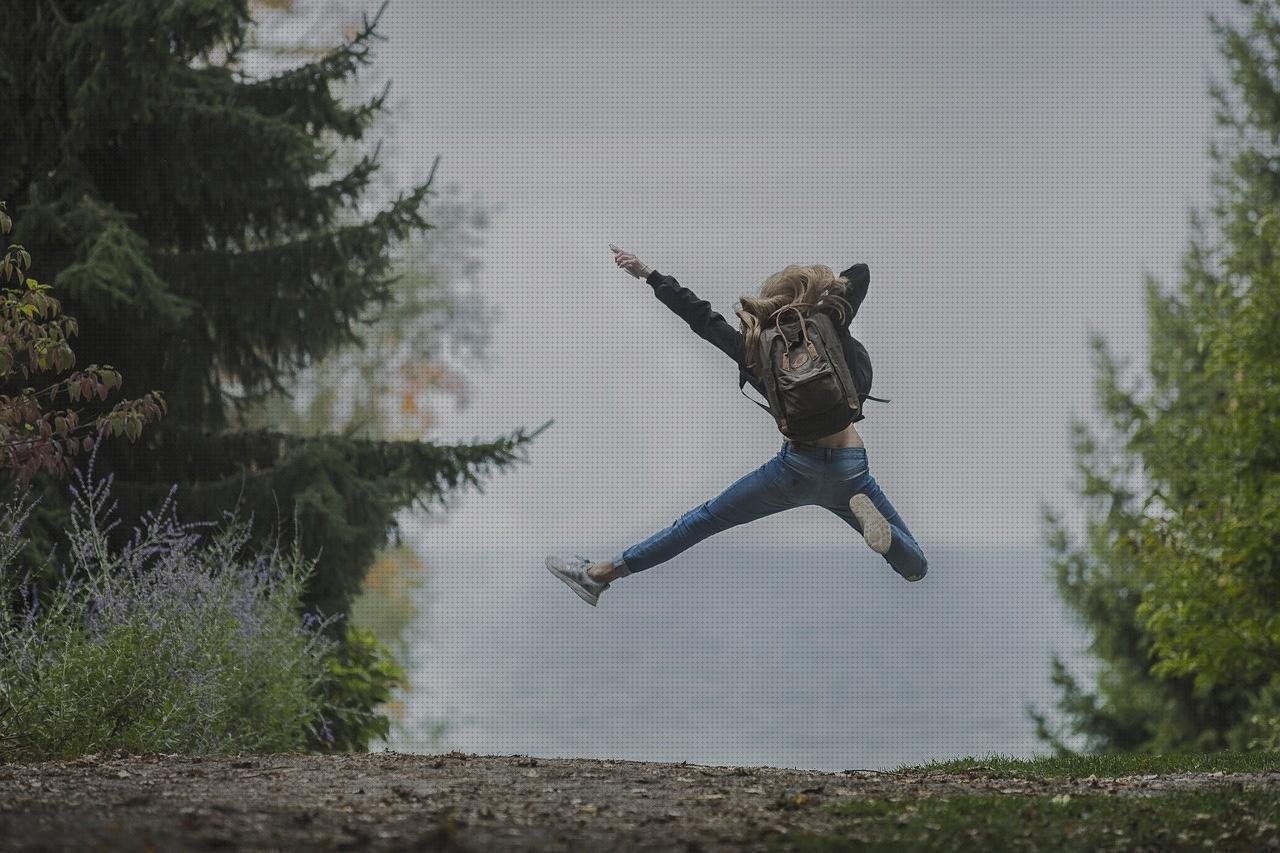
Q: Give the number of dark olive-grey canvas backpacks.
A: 1